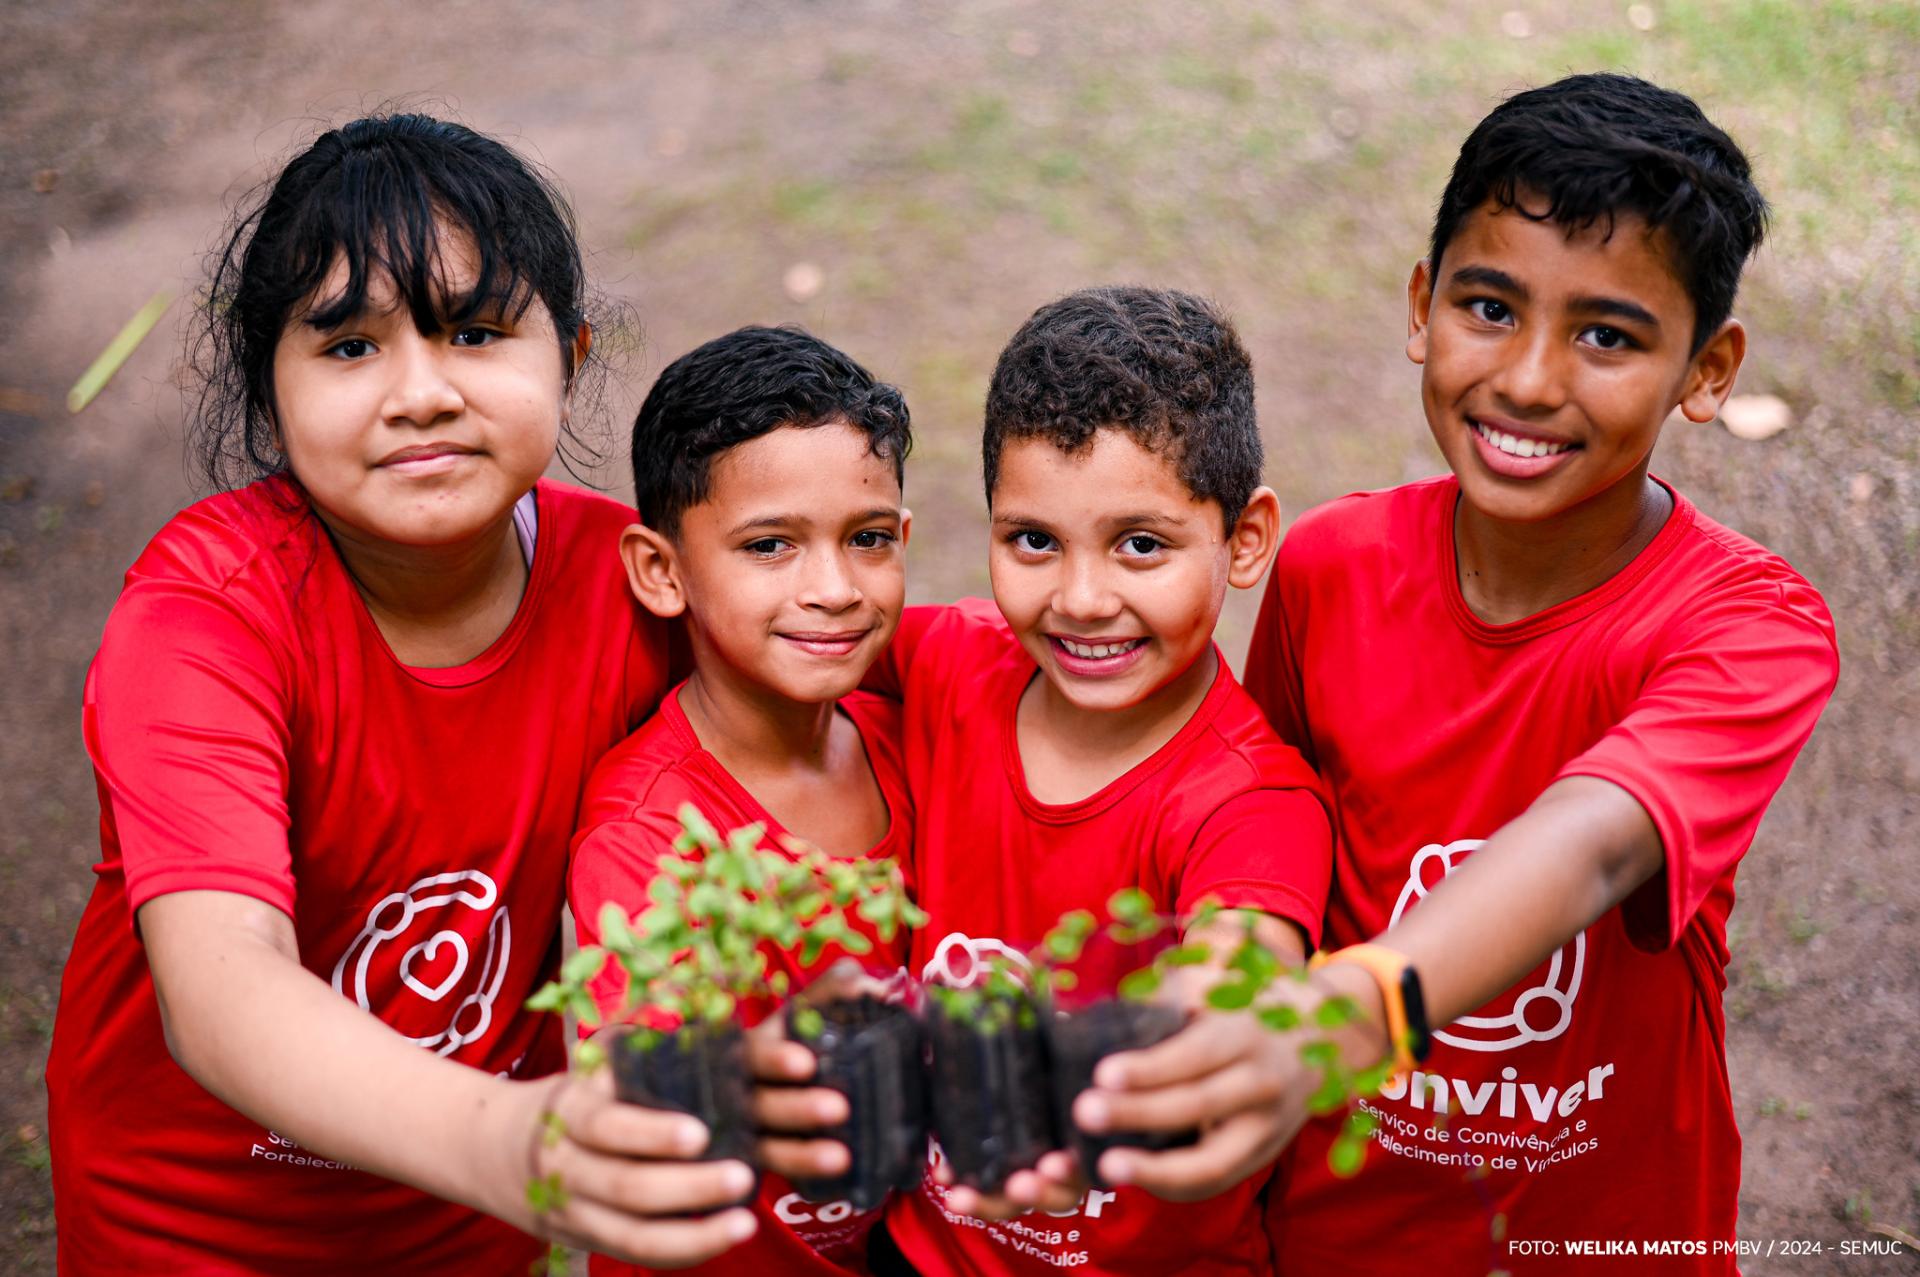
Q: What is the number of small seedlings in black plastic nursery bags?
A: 4